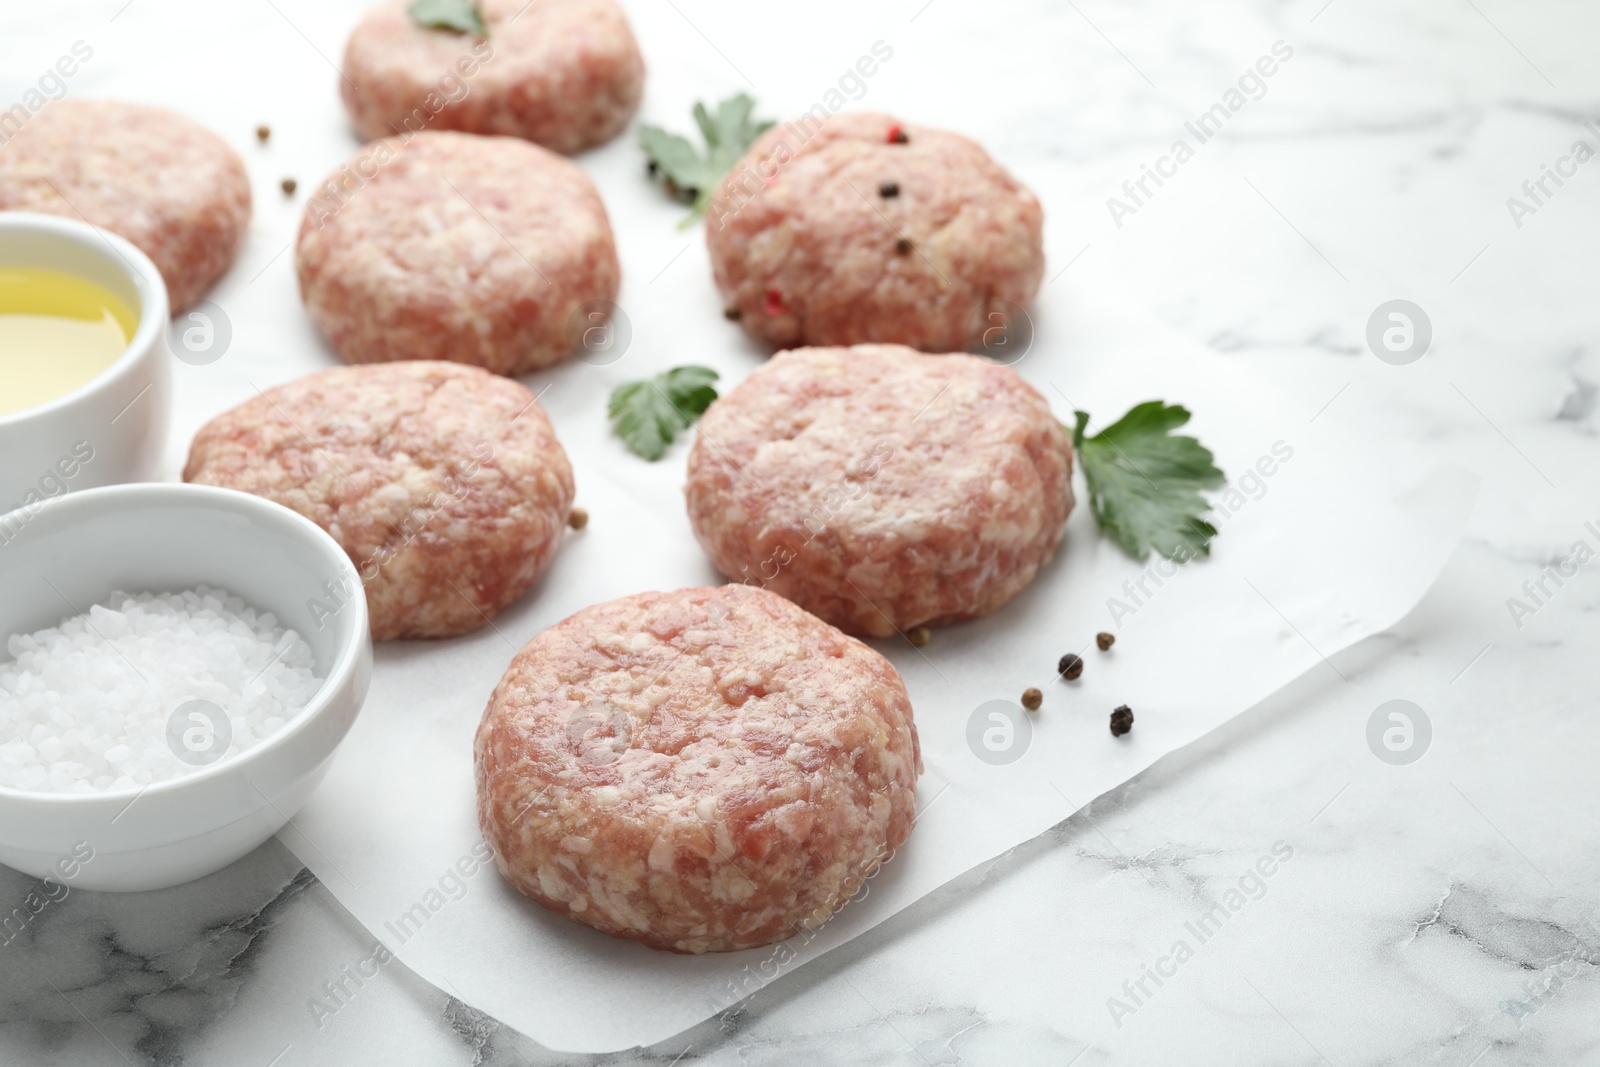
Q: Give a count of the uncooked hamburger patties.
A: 7